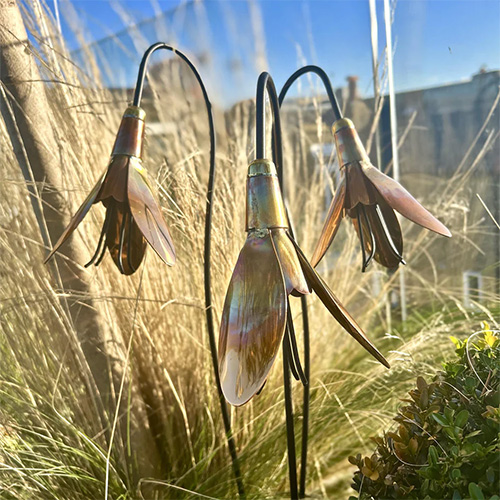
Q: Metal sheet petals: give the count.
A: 8